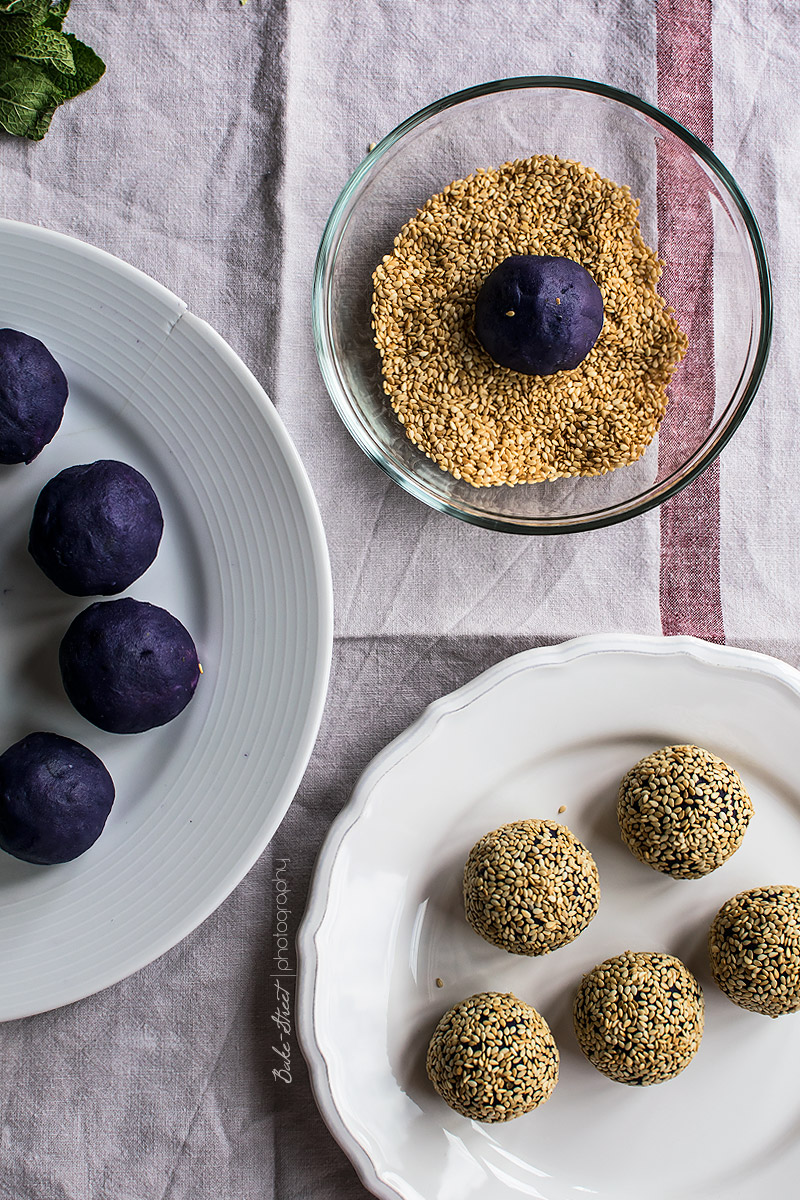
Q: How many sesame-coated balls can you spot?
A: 5